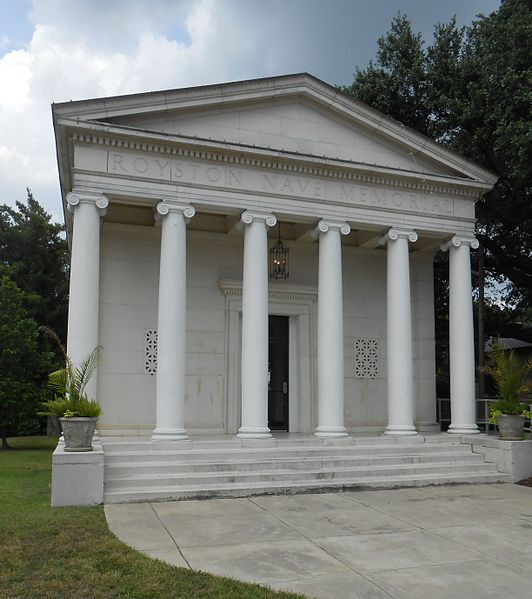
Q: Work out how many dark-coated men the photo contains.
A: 0